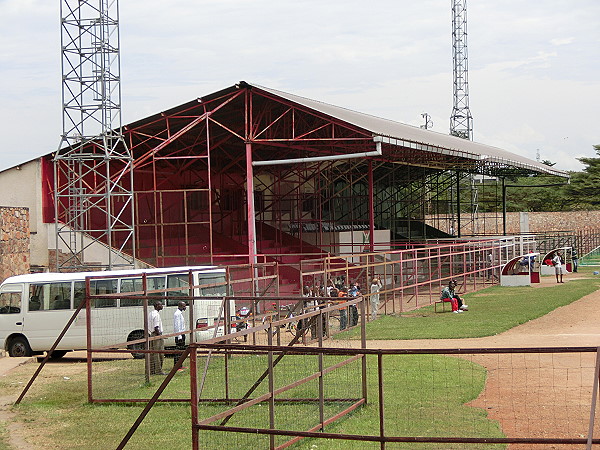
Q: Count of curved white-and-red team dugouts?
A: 2